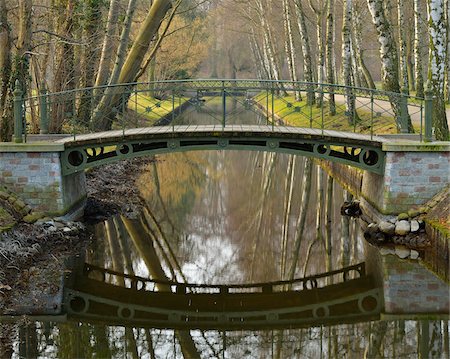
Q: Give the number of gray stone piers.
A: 2